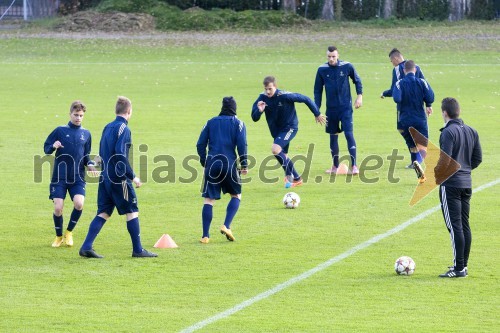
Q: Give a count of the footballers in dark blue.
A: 7